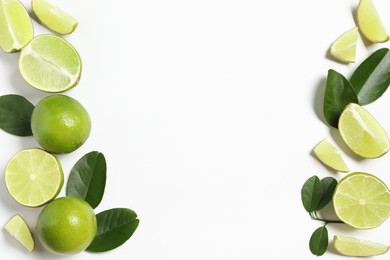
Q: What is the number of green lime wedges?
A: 8